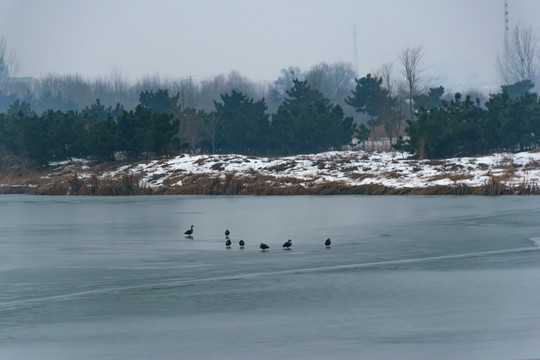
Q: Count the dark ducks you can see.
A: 7